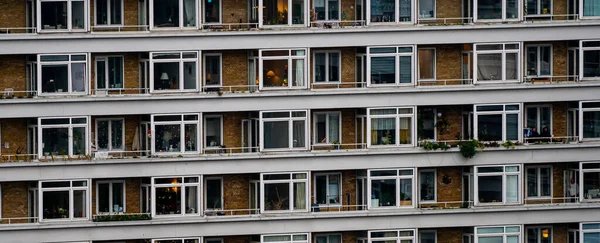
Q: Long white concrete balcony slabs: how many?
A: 4